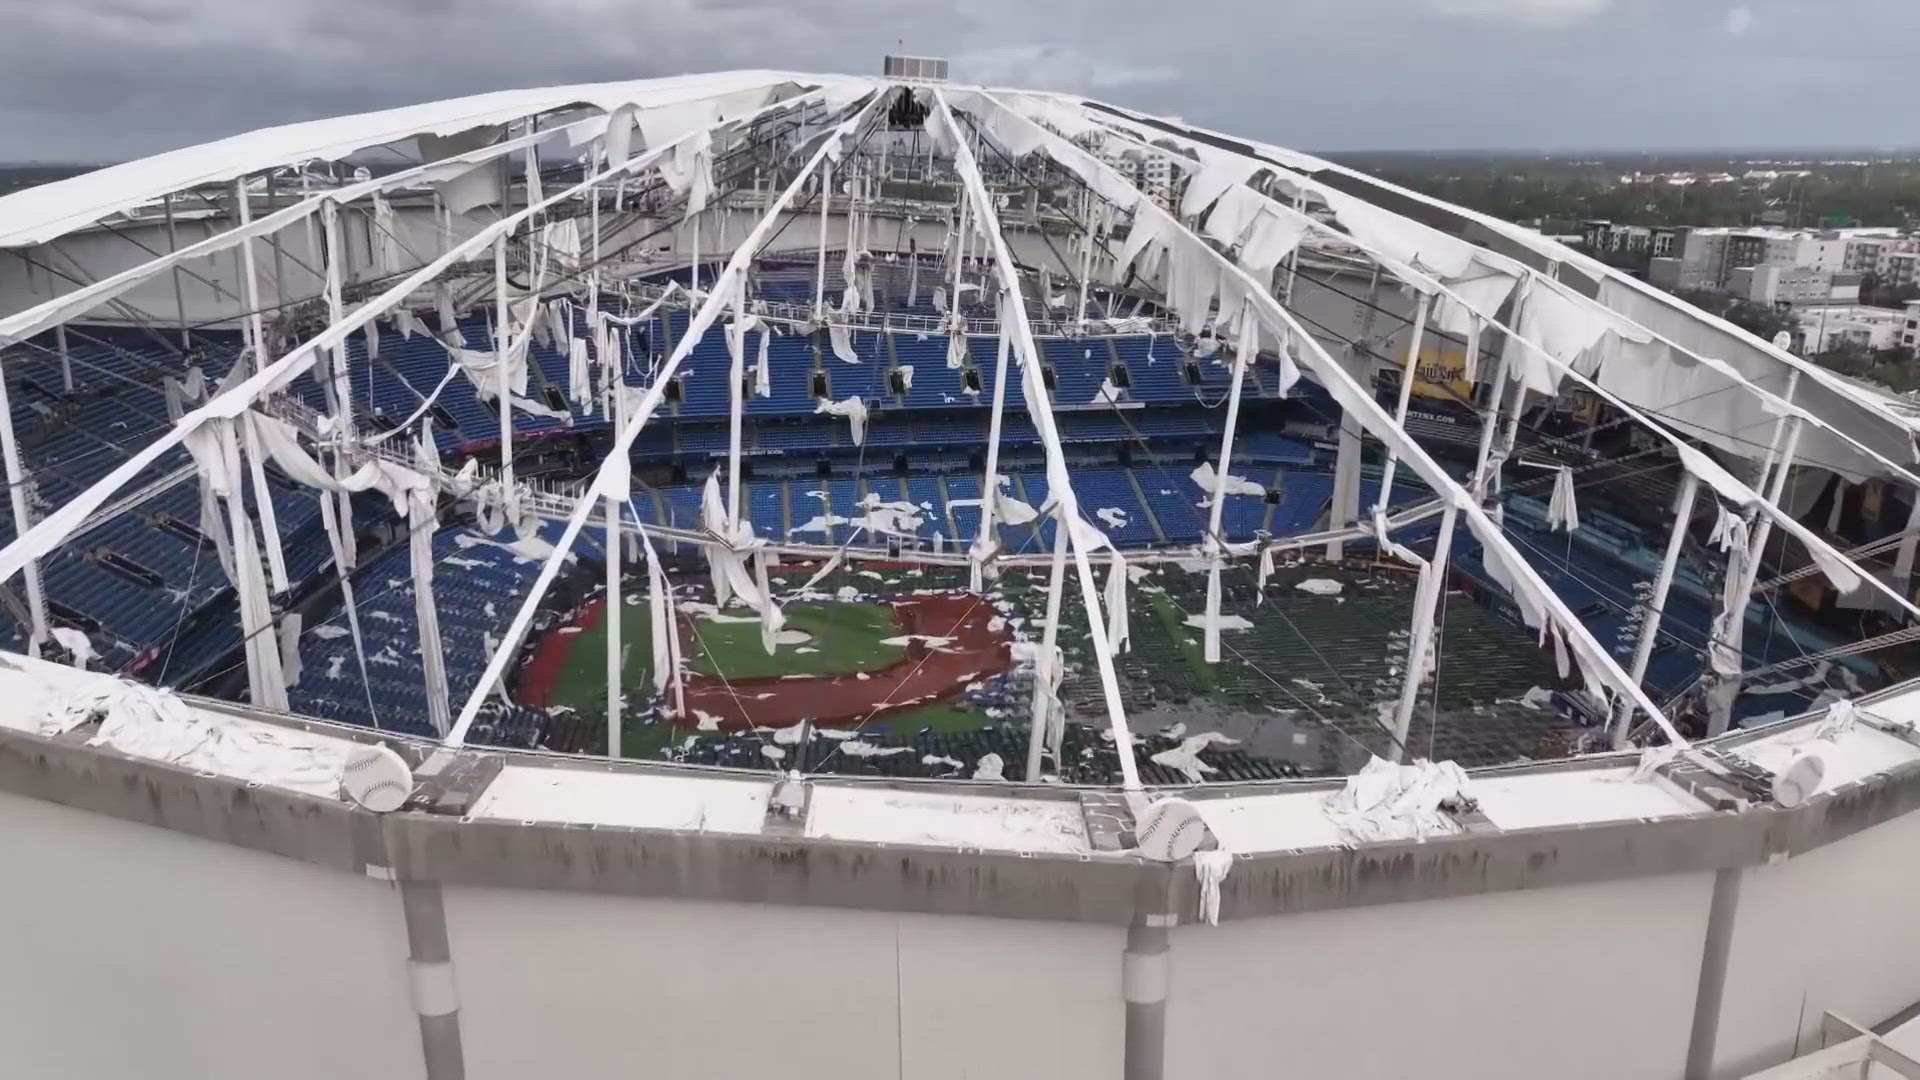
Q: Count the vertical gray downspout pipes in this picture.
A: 3